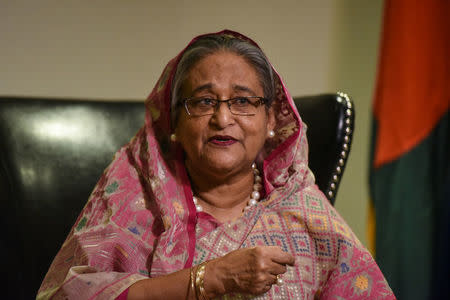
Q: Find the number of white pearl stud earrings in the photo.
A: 2